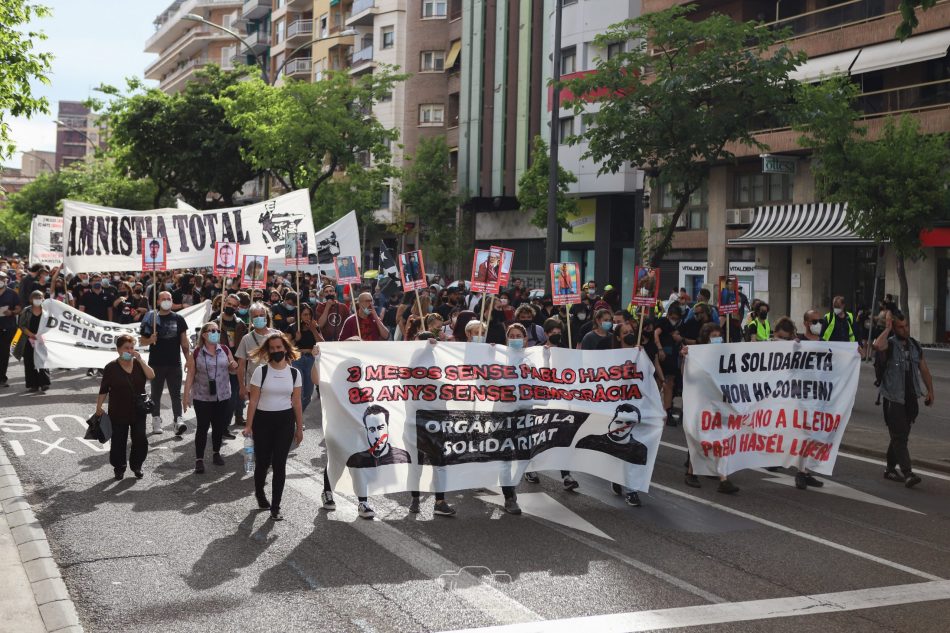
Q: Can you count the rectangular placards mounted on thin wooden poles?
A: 11